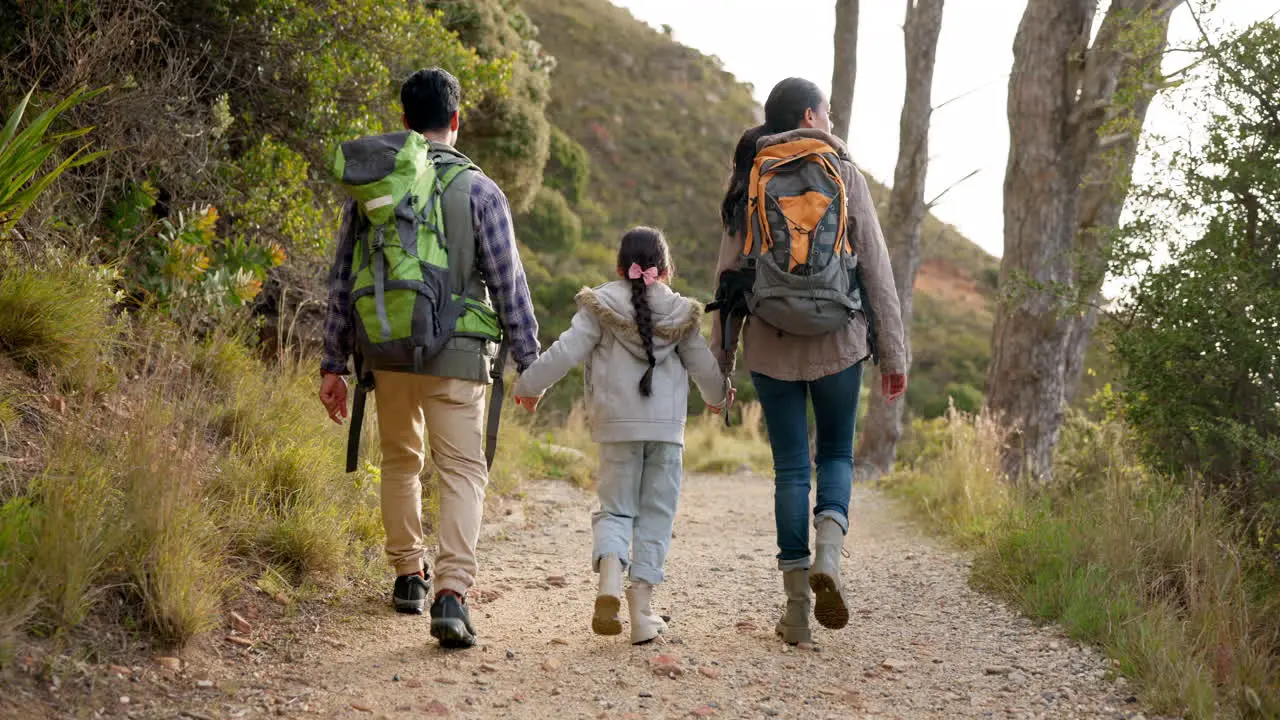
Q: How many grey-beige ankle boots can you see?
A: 4